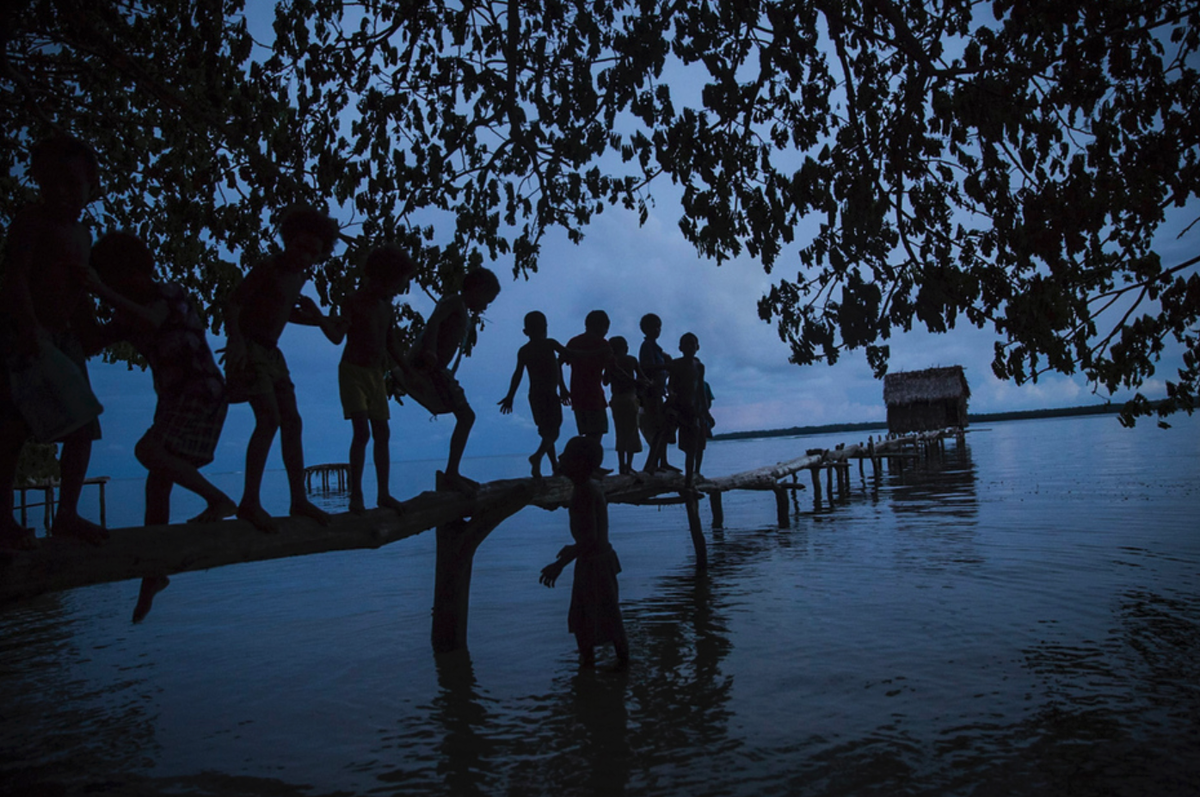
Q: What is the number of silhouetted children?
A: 11